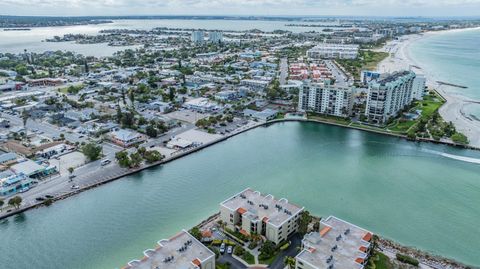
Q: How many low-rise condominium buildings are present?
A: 3